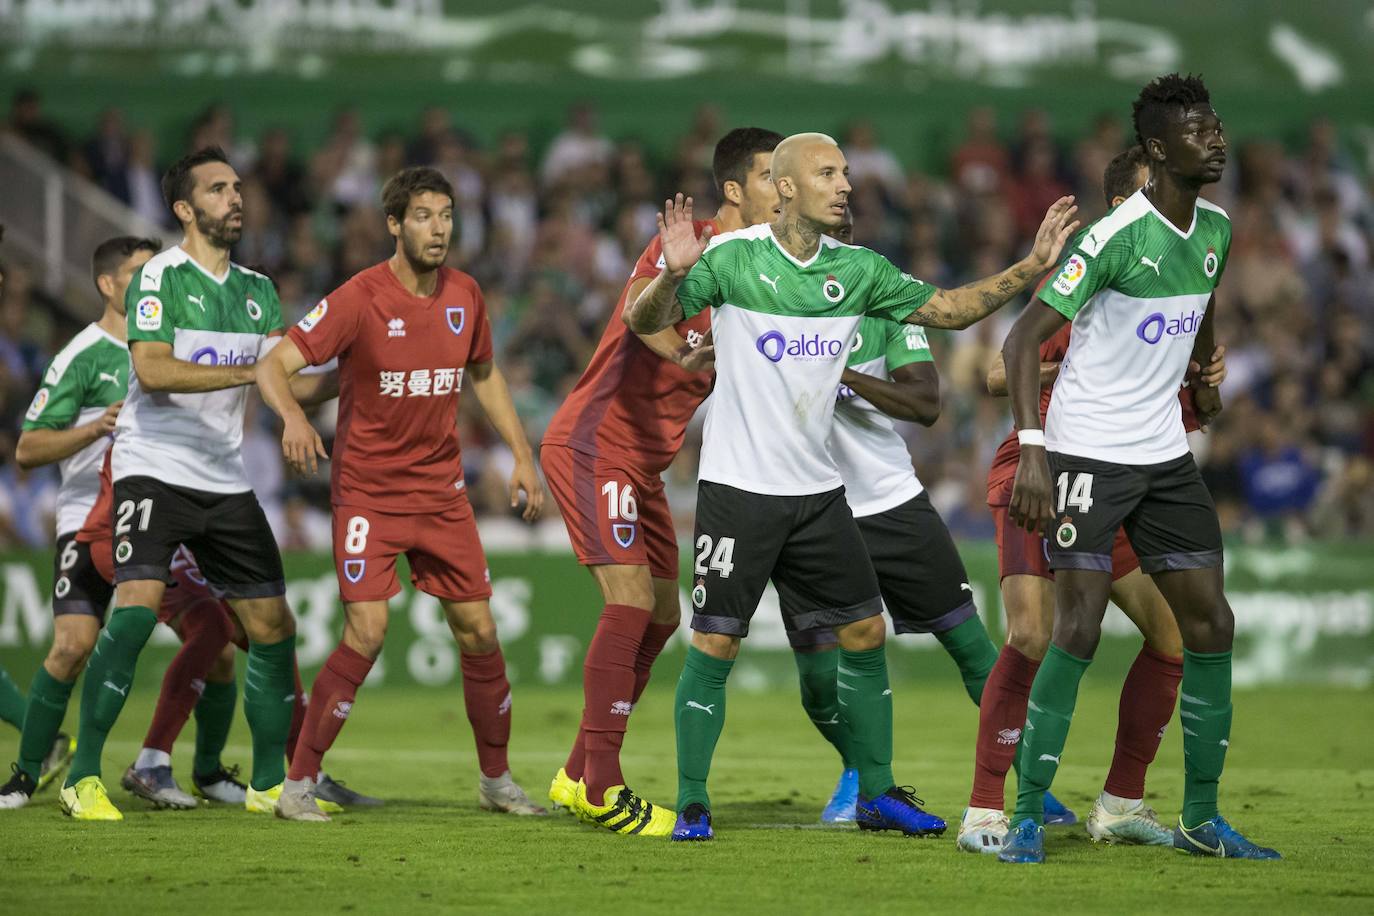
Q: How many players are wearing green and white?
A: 5